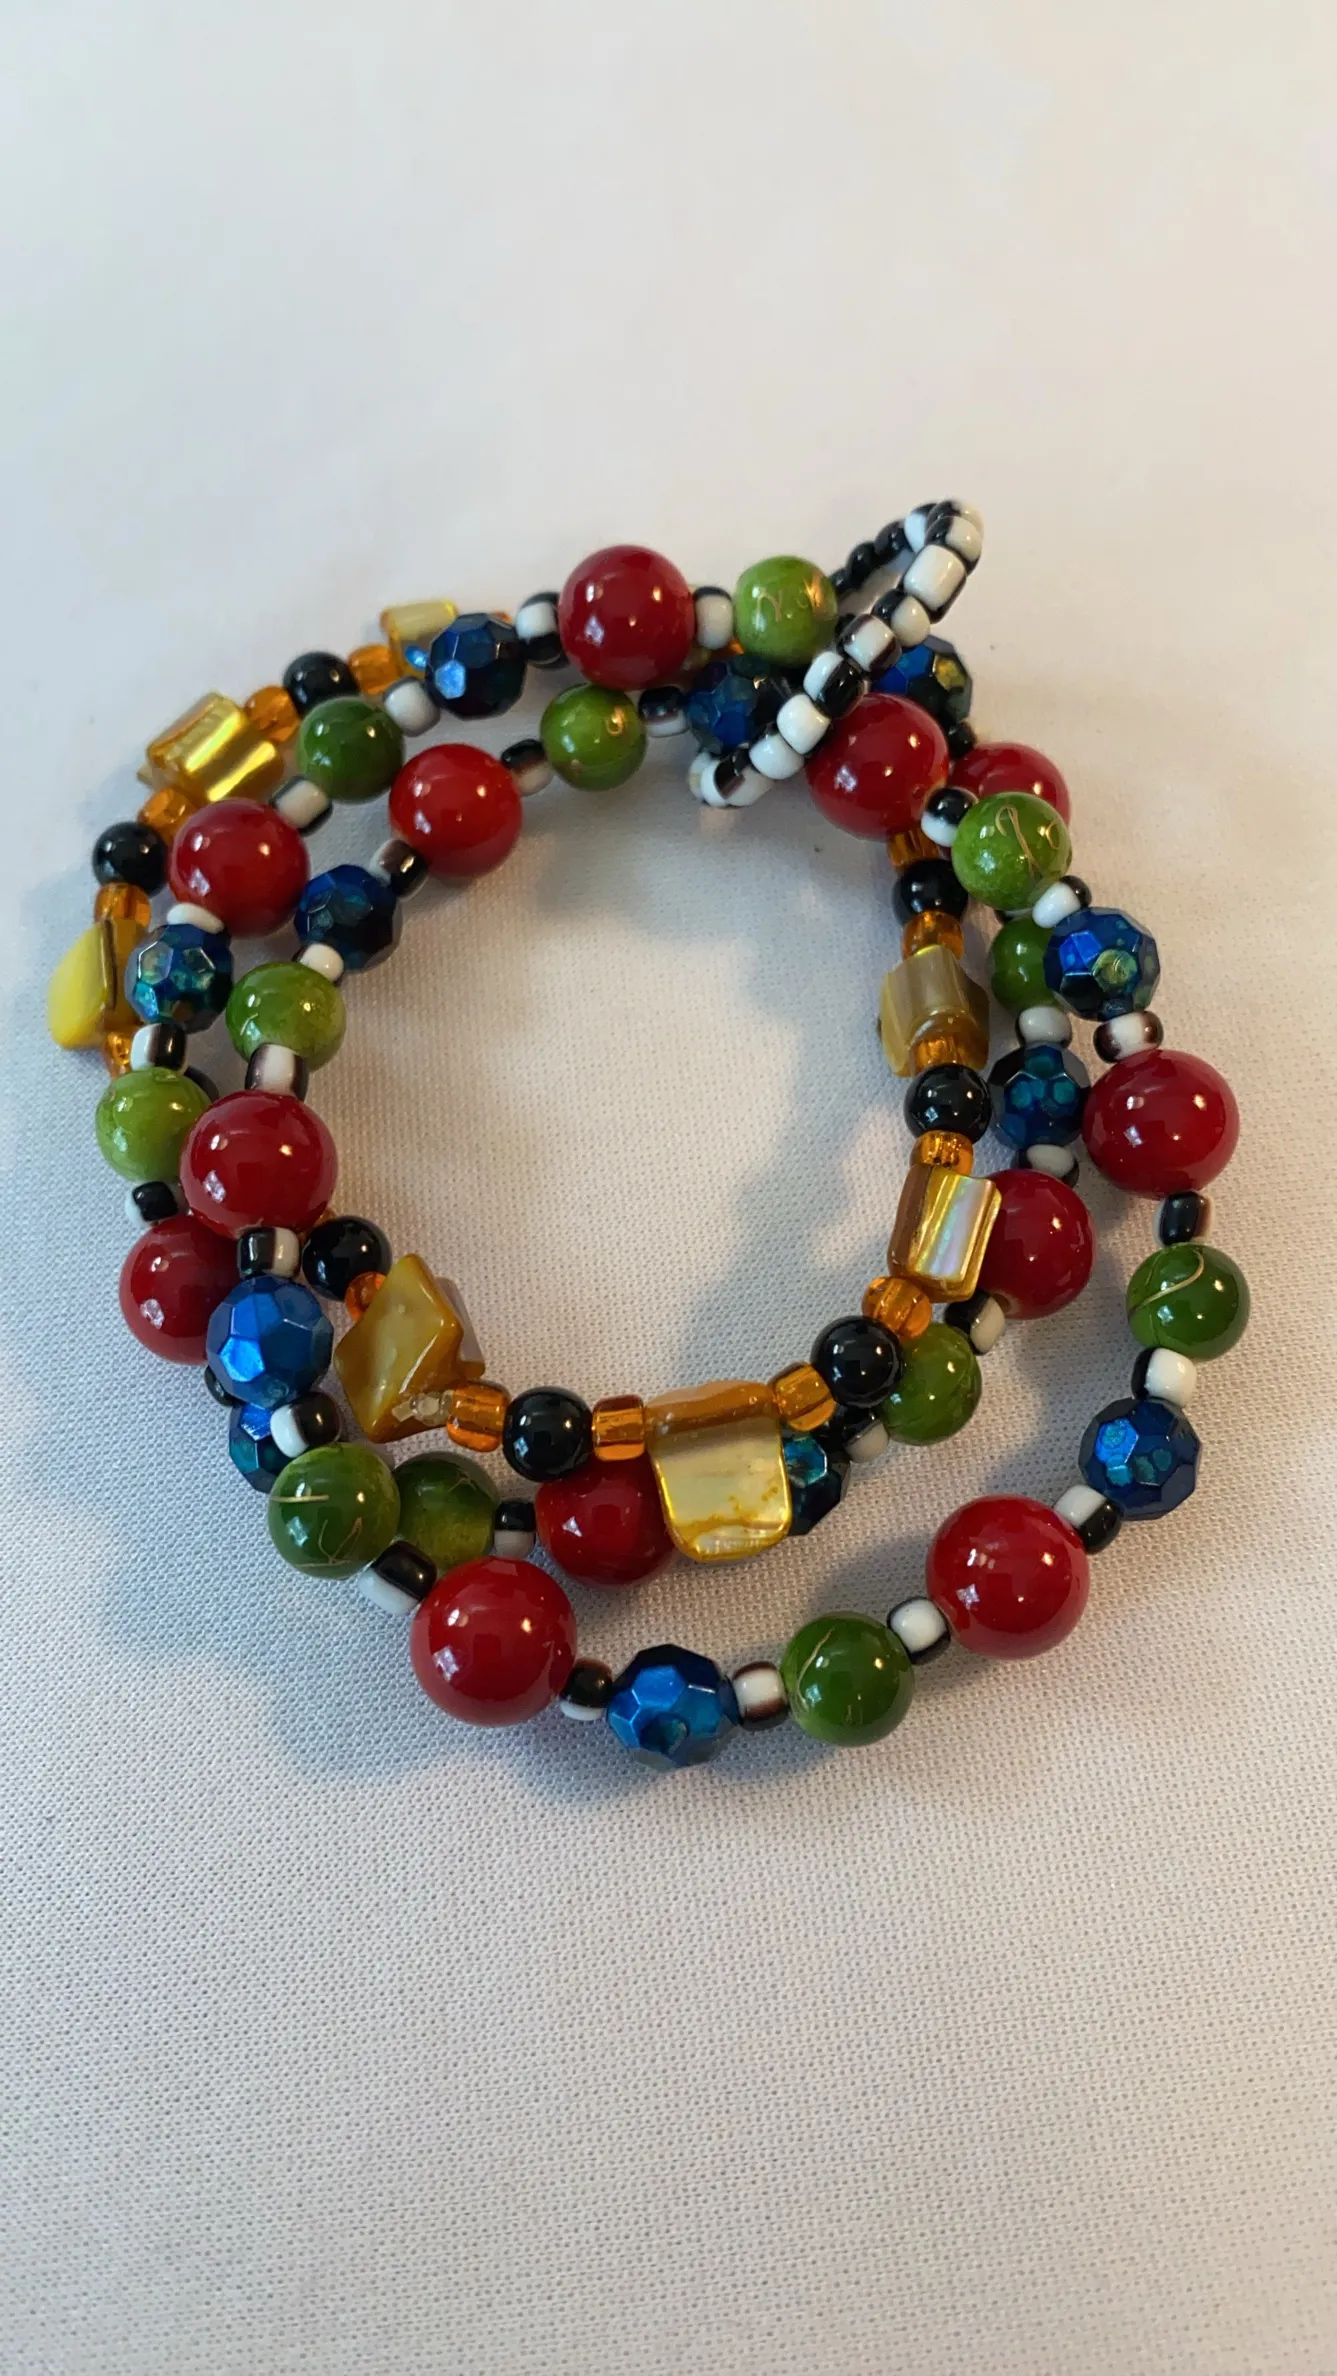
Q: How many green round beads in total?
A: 12